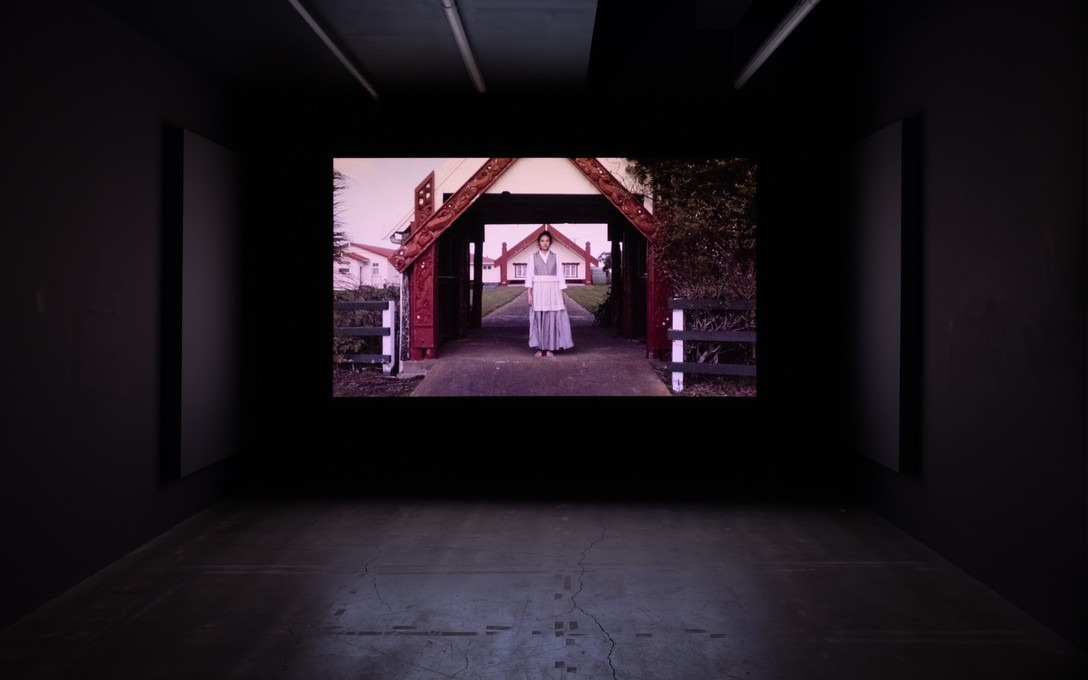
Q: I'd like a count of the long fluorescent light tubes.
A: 3